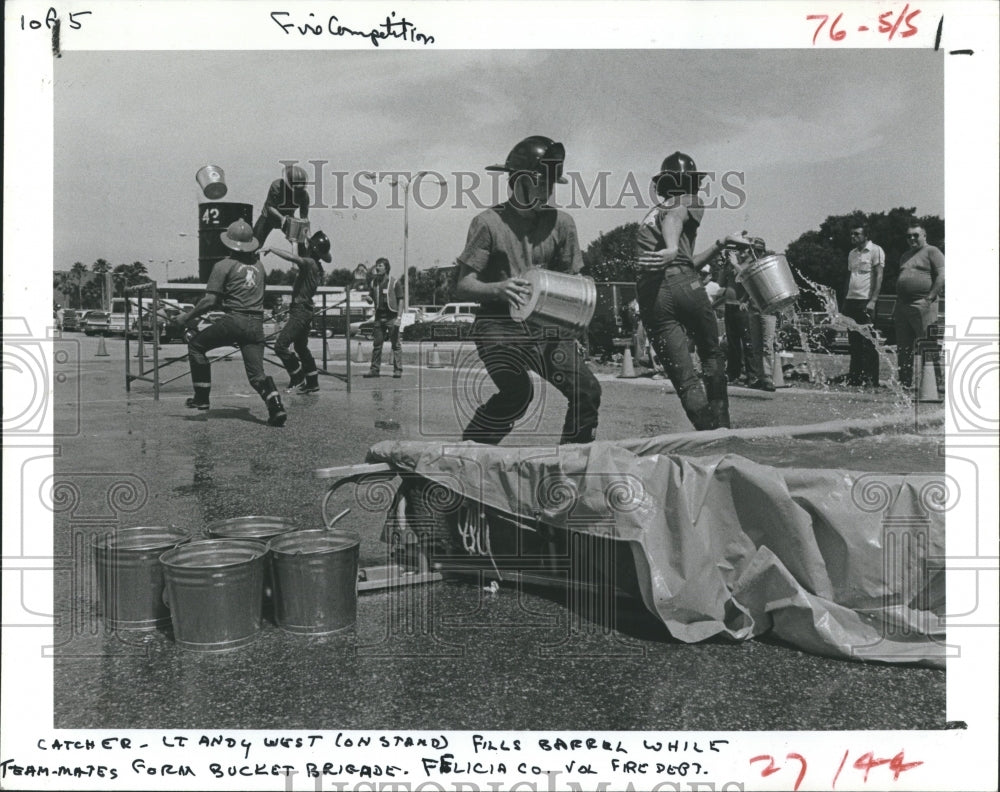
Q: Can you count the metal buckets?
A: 8